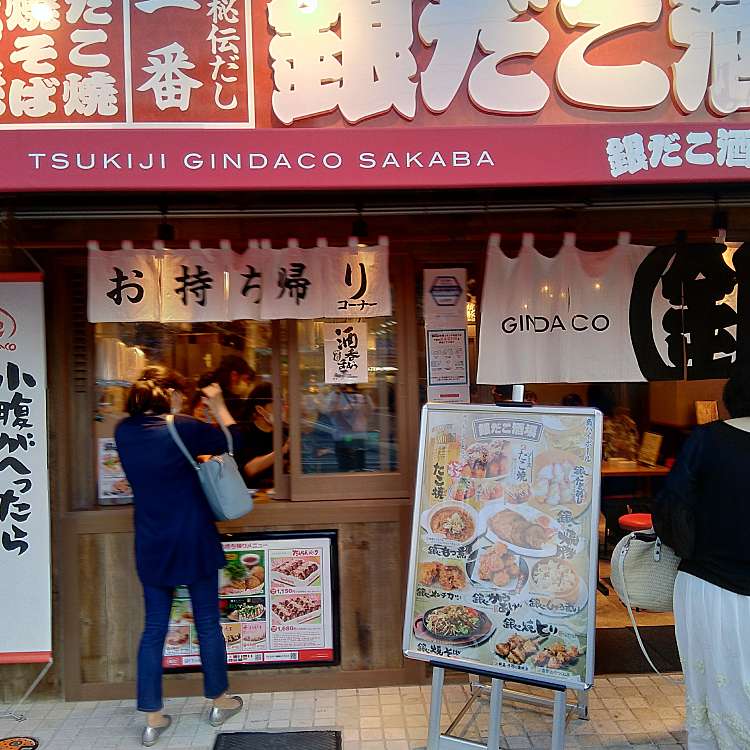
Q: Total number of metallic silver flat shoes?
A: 2